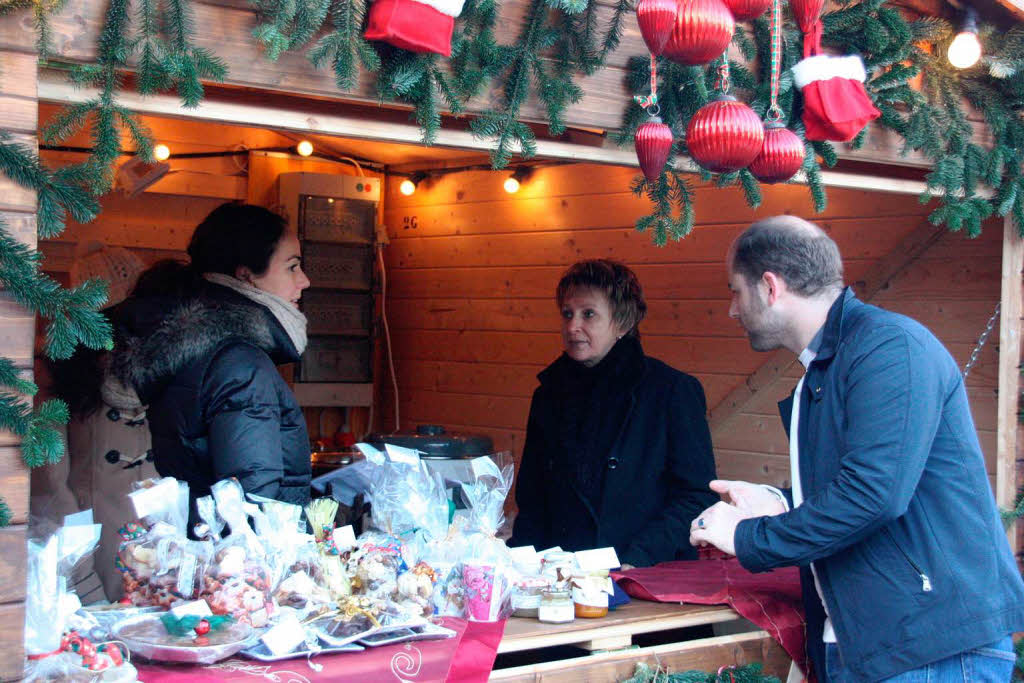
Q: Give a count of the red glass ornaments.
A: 7